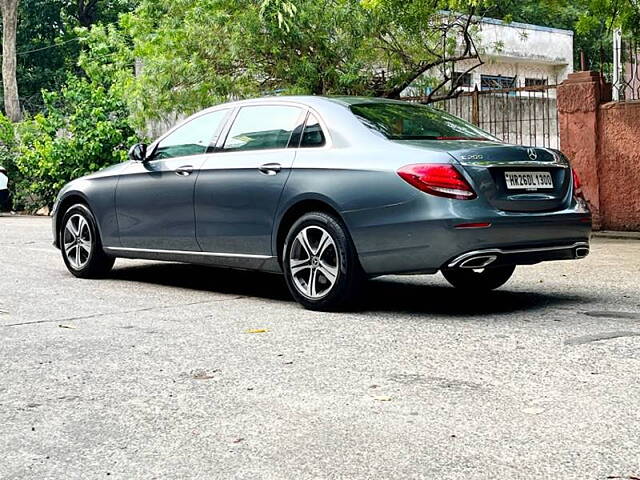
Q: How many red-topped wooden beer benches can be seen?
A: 0